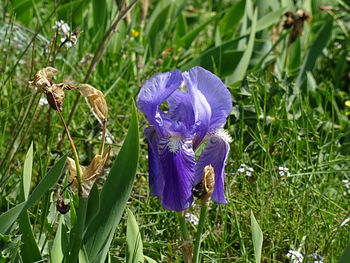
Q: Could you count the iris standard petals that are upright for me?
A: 3